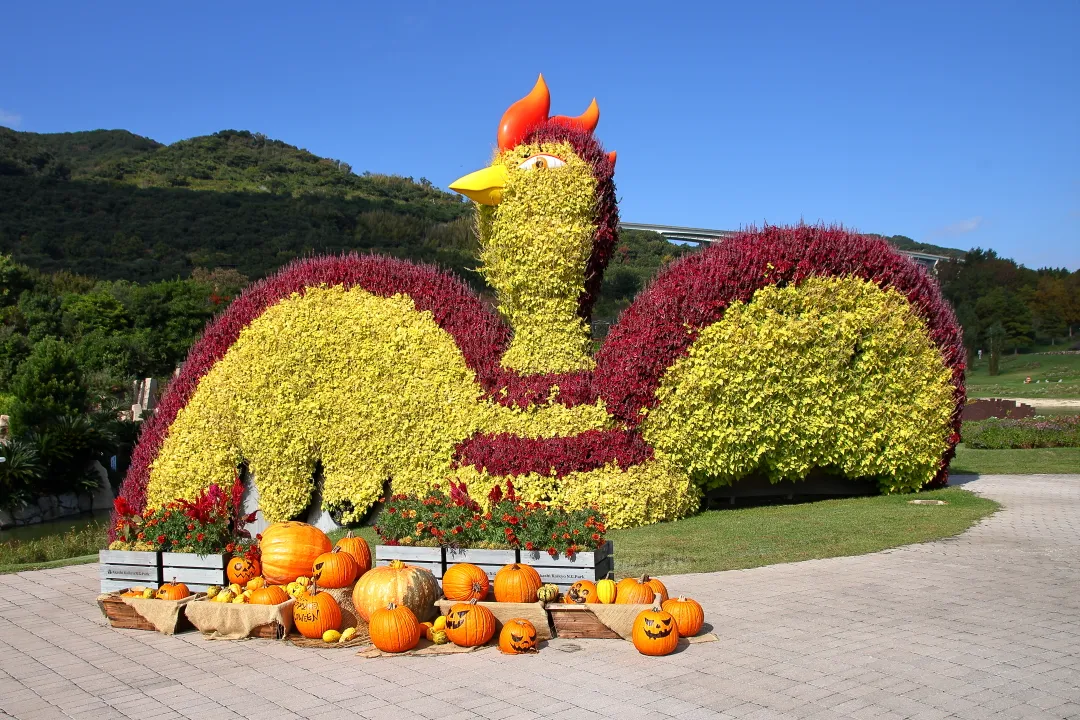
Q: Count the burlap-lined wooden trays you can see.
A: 4